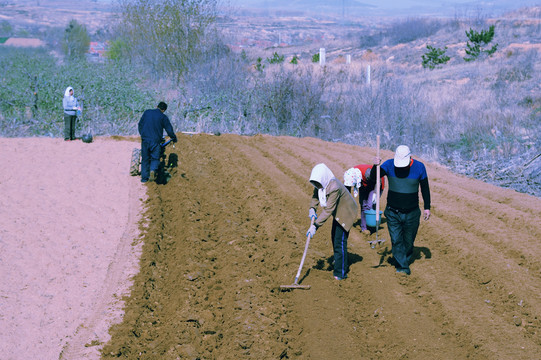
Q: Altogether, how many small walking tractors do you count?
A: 1